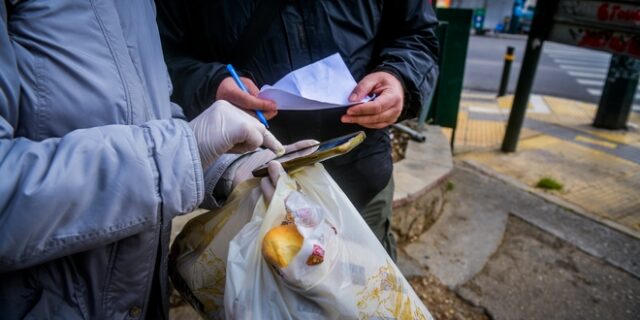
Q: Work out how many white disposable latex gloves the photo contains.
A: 2